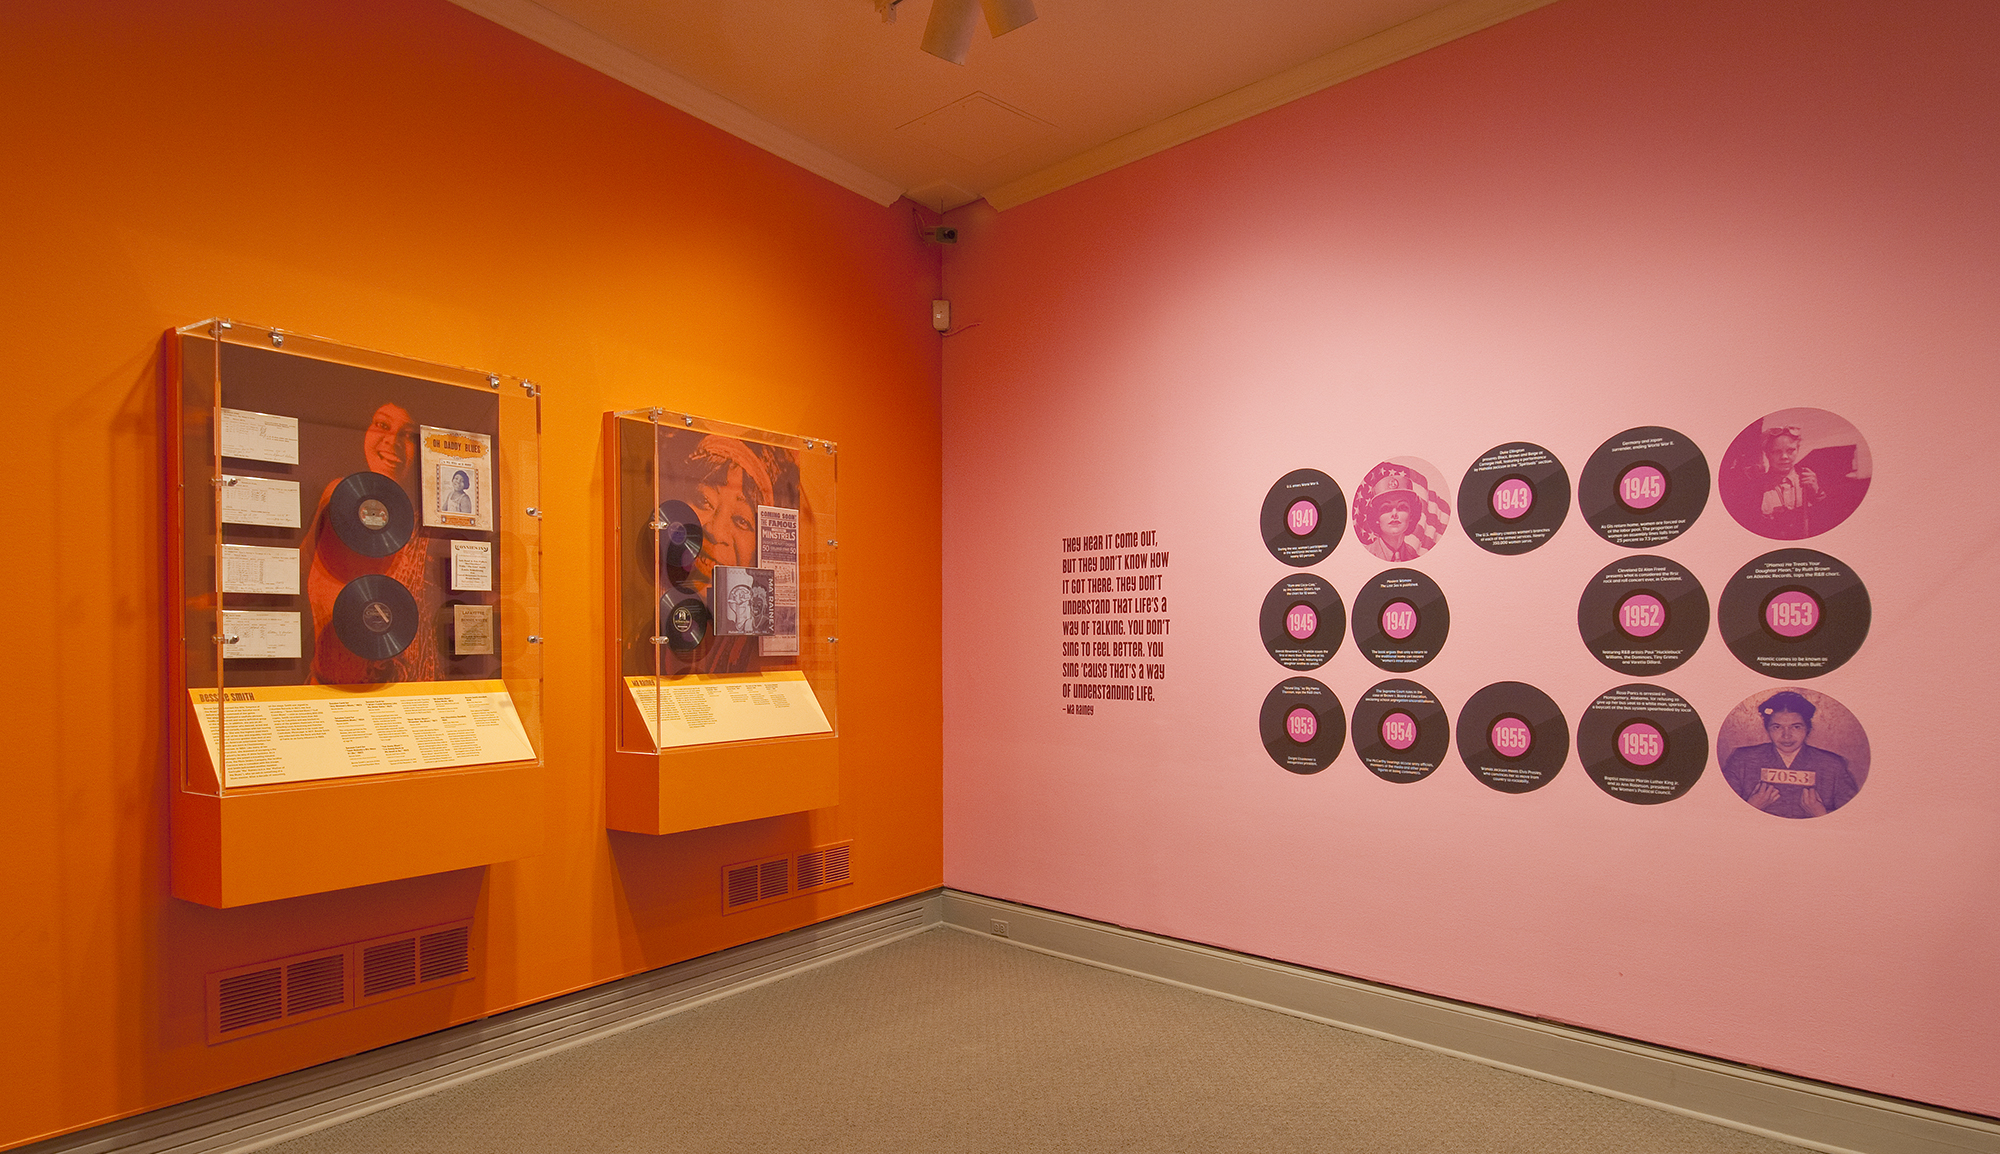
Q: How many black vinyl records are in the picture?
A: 15